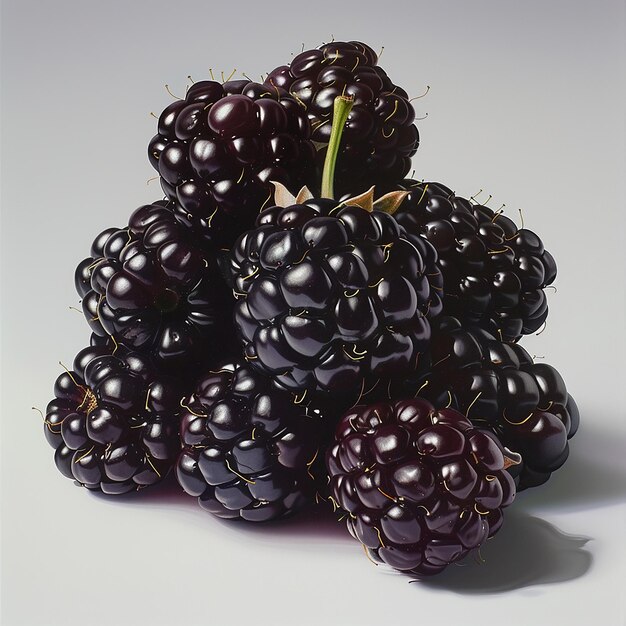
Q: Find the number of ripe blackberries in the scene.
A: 9